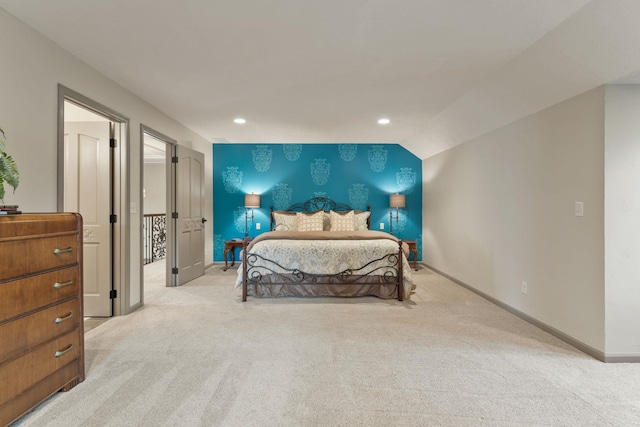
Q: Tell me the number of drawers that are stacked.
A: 4